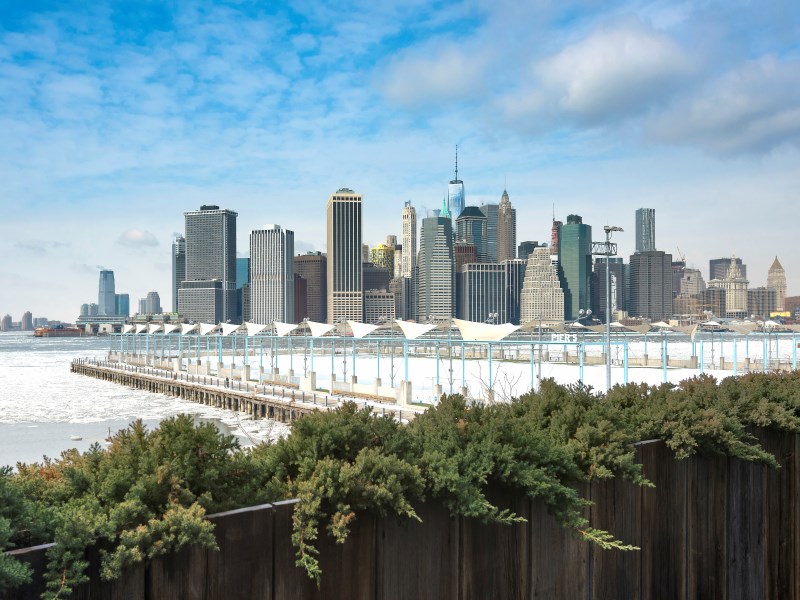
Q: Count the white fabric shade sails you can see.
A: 13